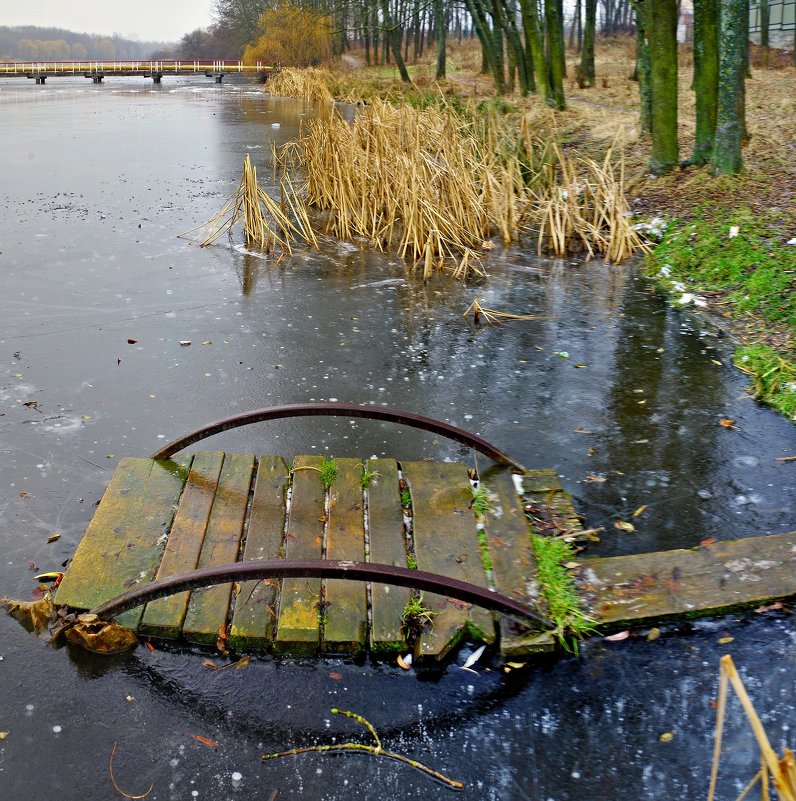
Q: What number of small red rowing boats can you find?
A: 0